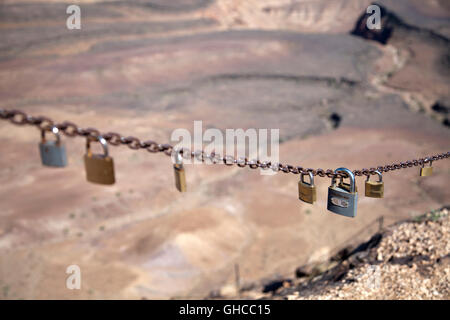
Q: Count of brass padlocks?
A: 5